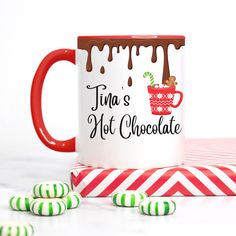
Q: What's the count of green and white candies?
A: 7